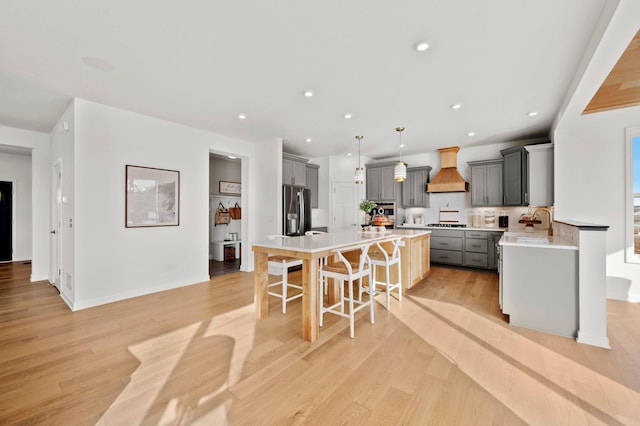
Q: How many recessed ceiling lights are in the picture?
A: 10